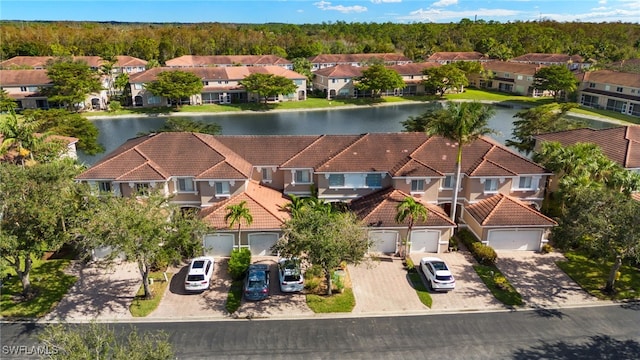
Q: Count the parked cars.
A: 4